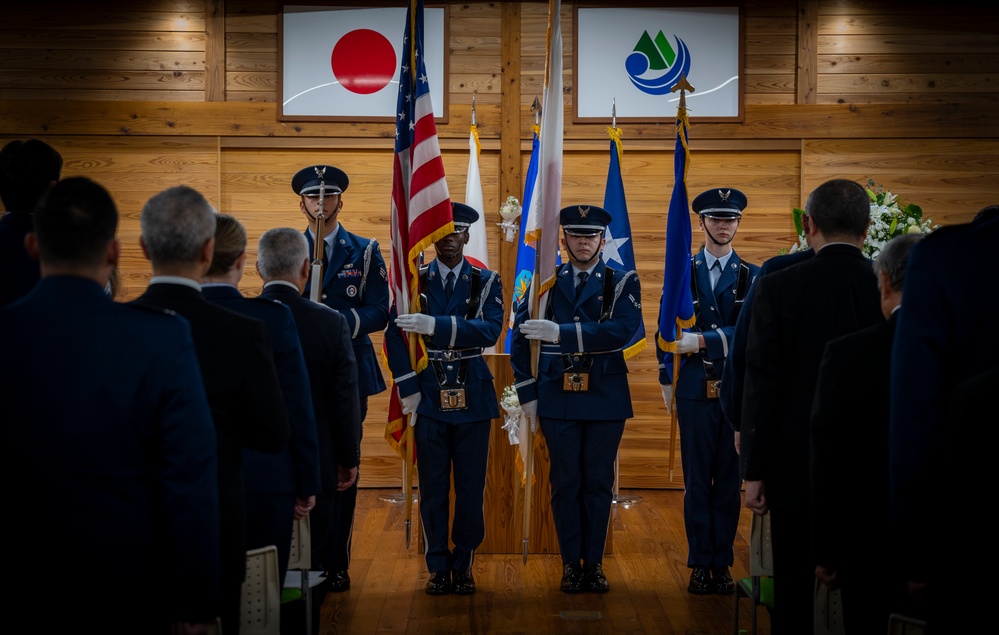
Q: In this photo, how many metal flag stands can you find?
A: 2